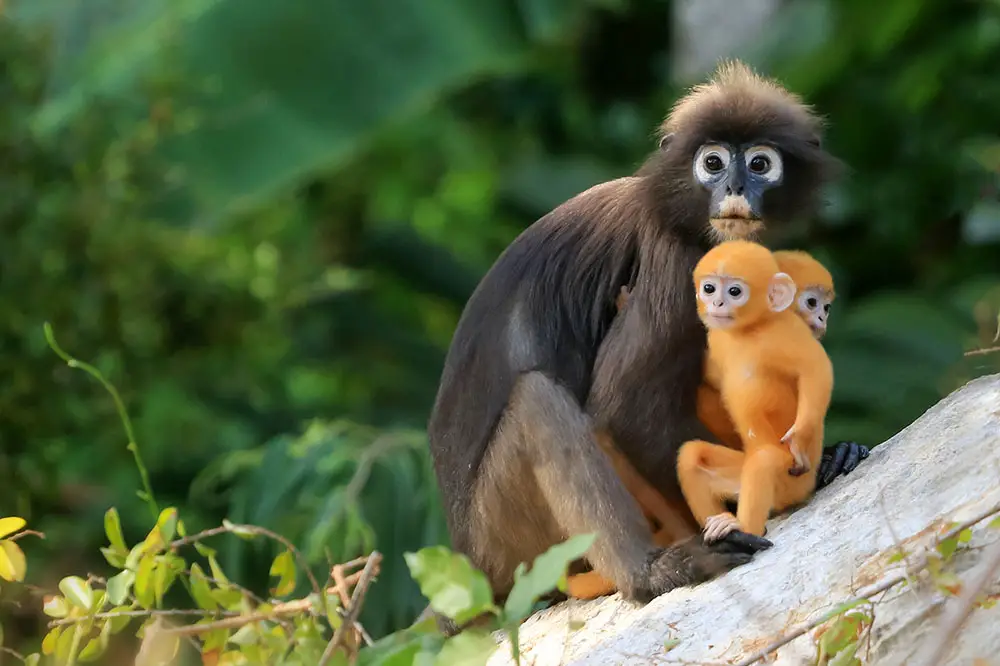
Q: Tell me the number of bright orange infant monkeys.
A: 2